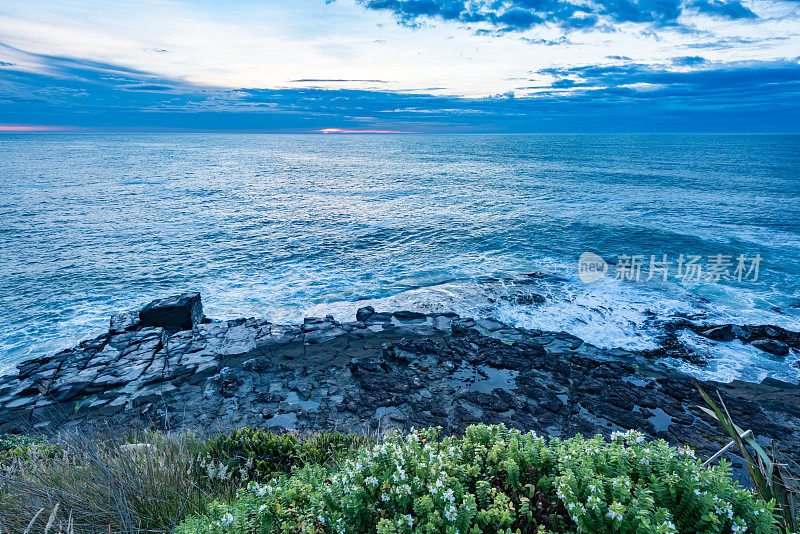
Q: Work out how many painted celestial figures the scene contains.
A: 0